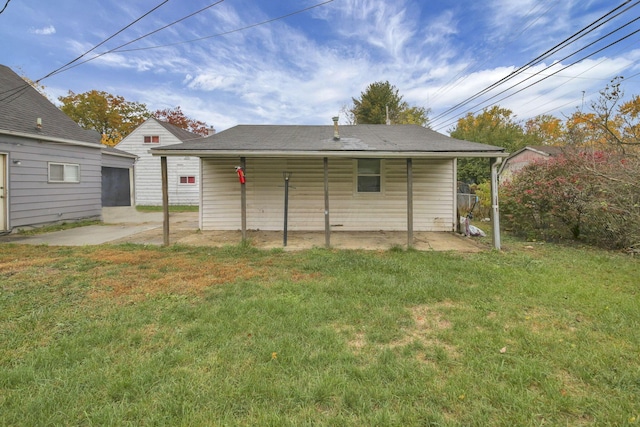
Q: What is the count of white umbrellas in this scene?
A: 0